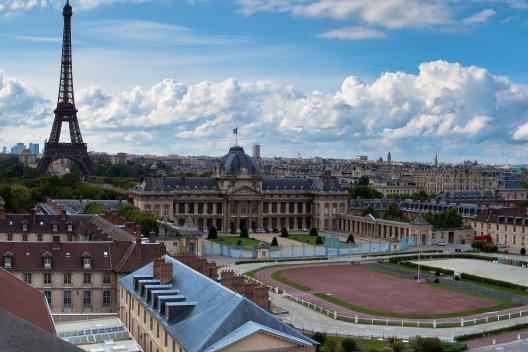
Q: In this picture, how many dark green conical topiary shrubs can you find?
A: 8